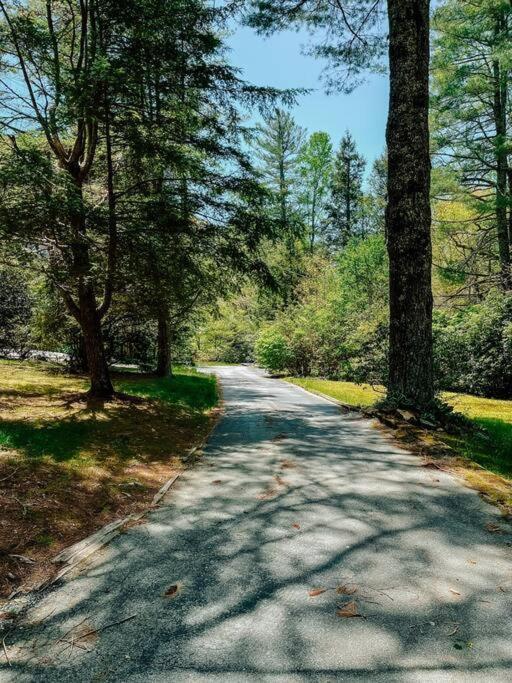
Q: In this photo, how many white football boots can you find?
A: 0